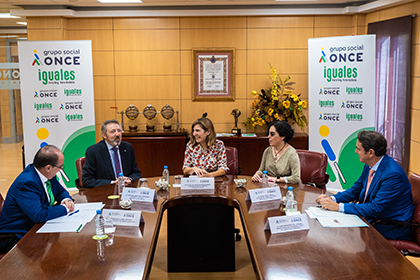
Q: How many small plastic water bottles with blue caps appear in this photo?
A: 5